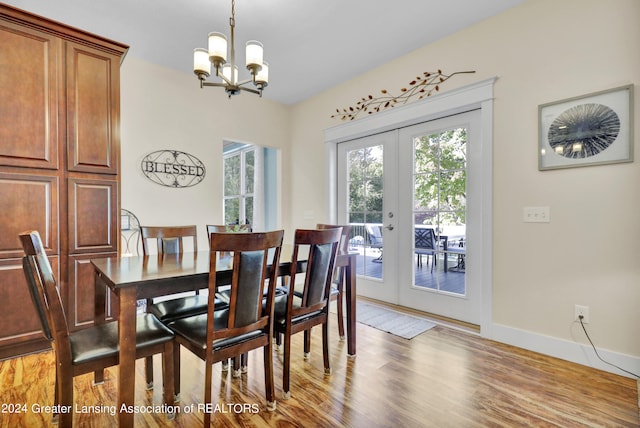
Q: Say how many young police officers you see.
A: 0